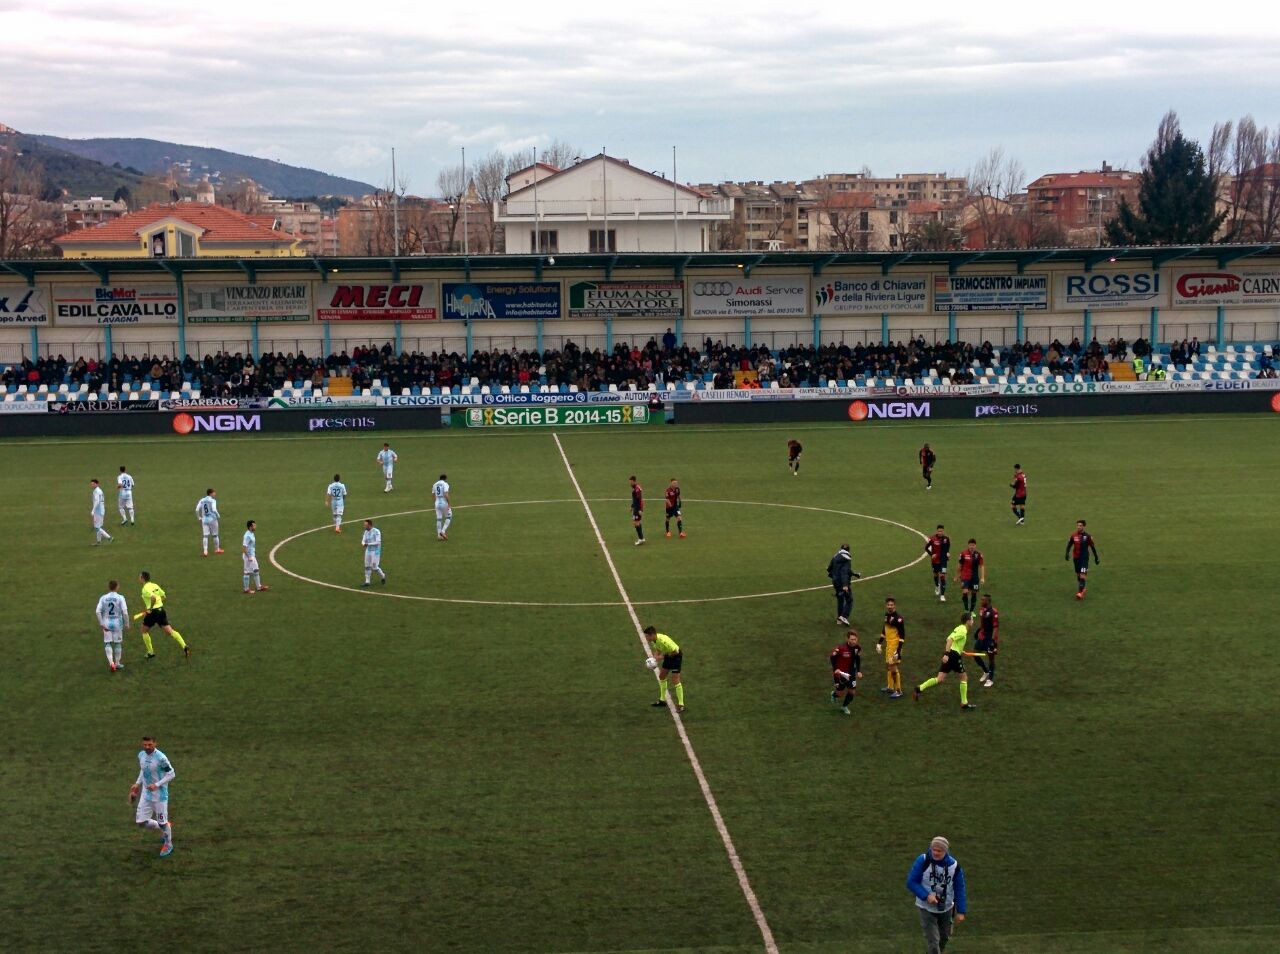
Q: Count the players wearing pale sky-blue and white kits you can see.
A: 10